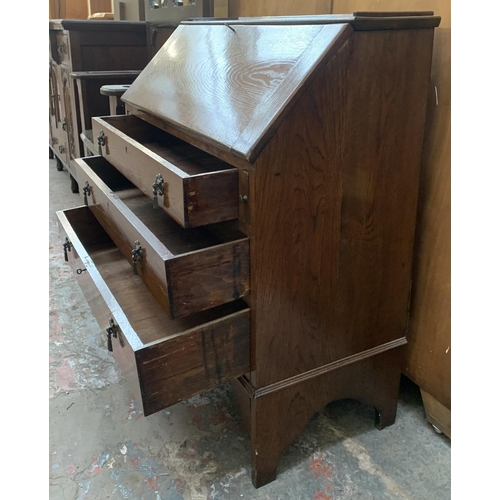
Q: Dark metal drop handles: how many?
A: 6